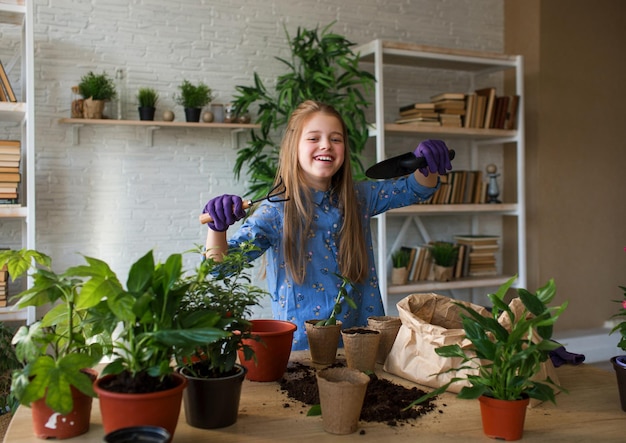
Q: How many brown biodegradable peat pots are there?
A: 4